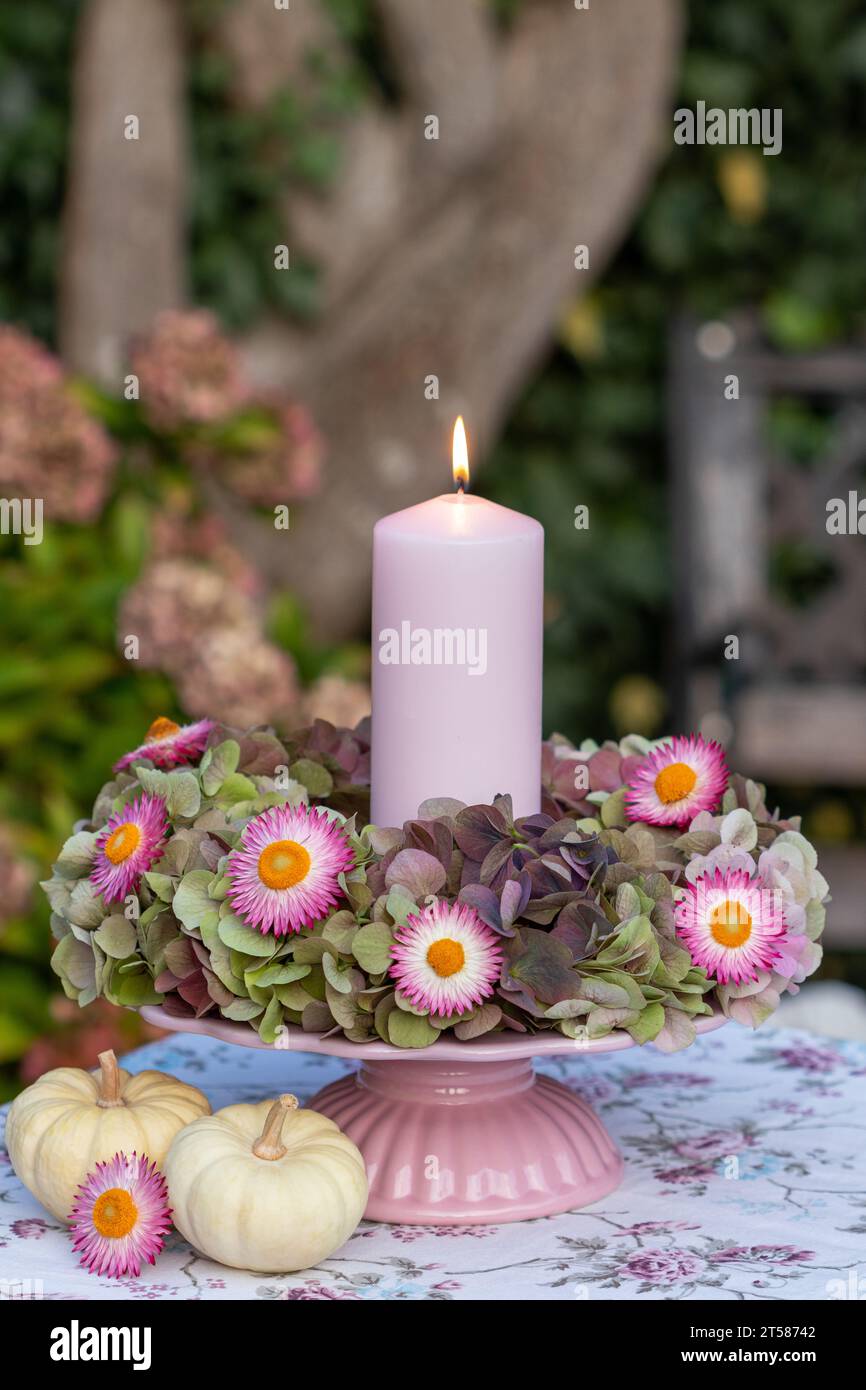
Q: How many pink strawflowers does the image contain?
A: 7